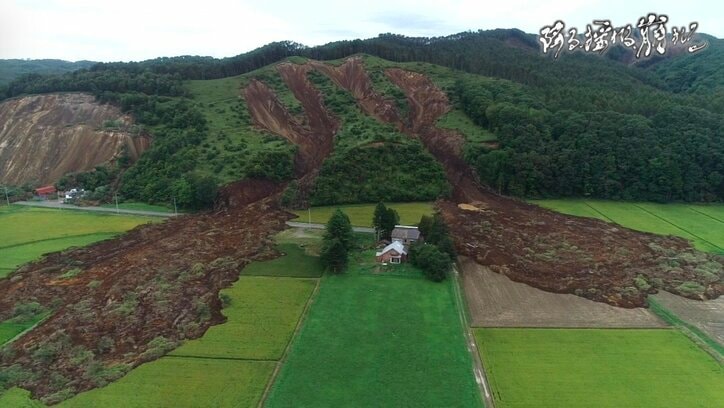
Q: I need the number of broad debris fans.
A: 2